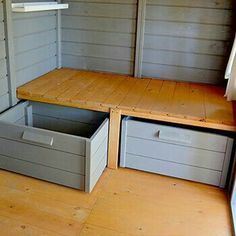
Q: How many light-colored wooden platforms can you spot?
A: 1